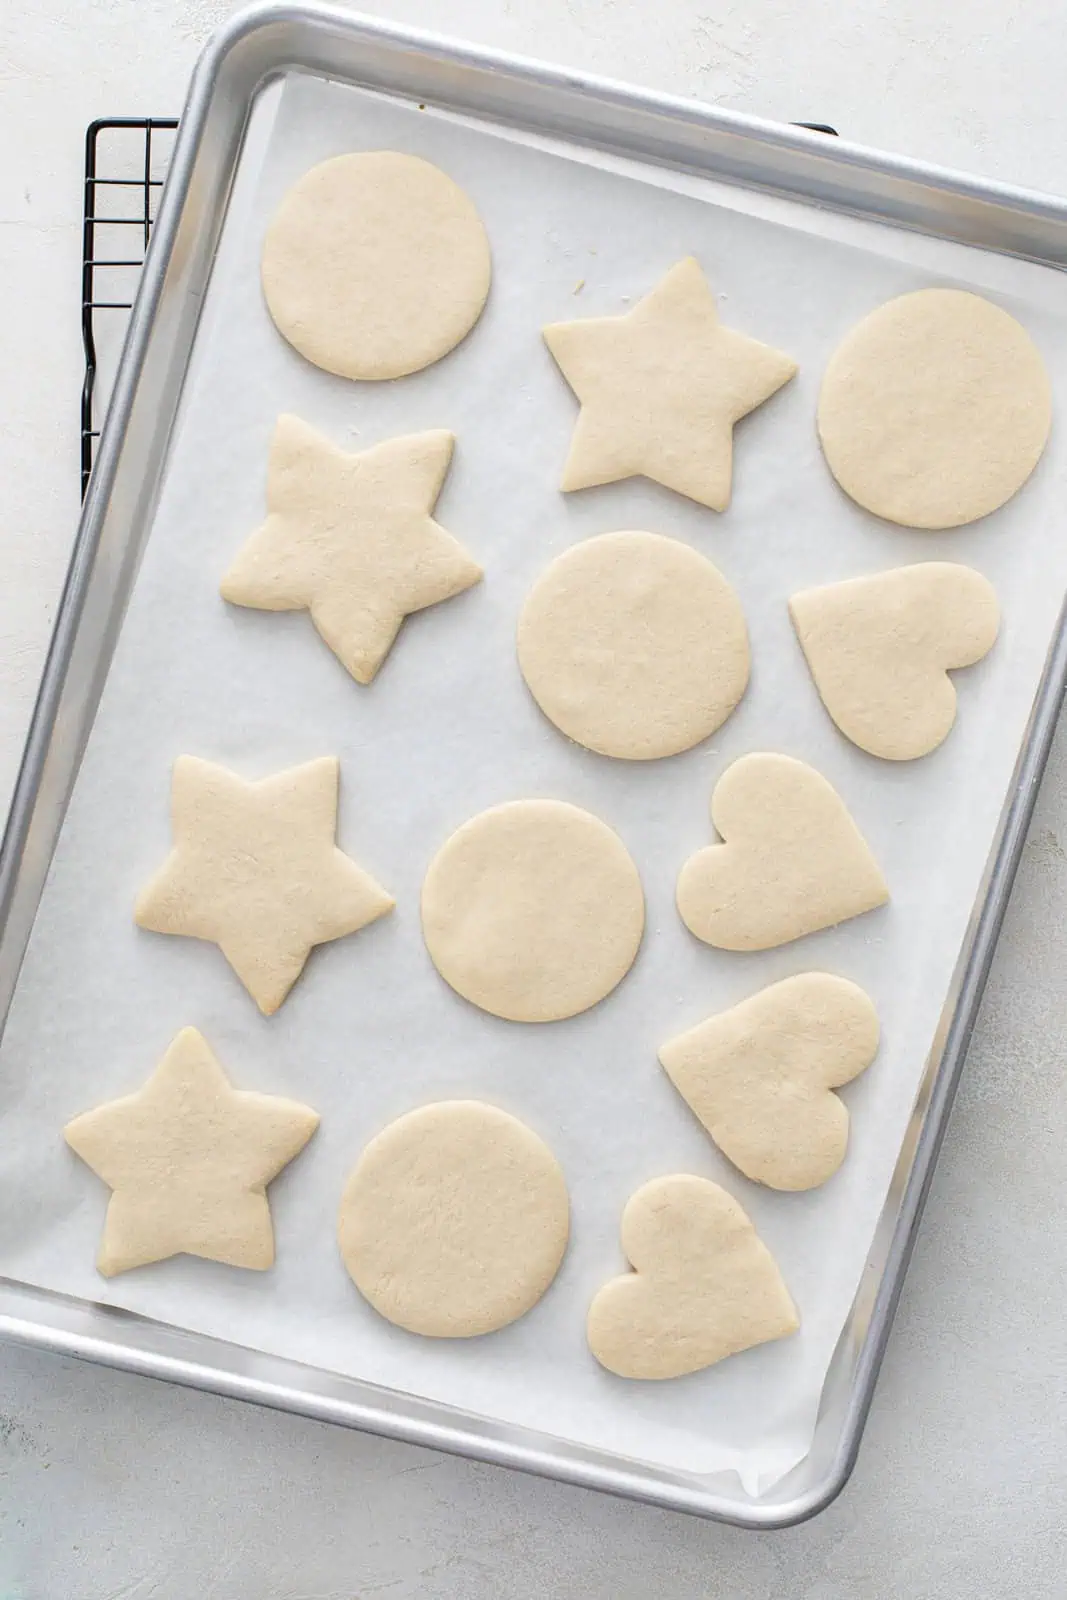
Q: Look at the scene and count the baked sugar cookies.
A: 13